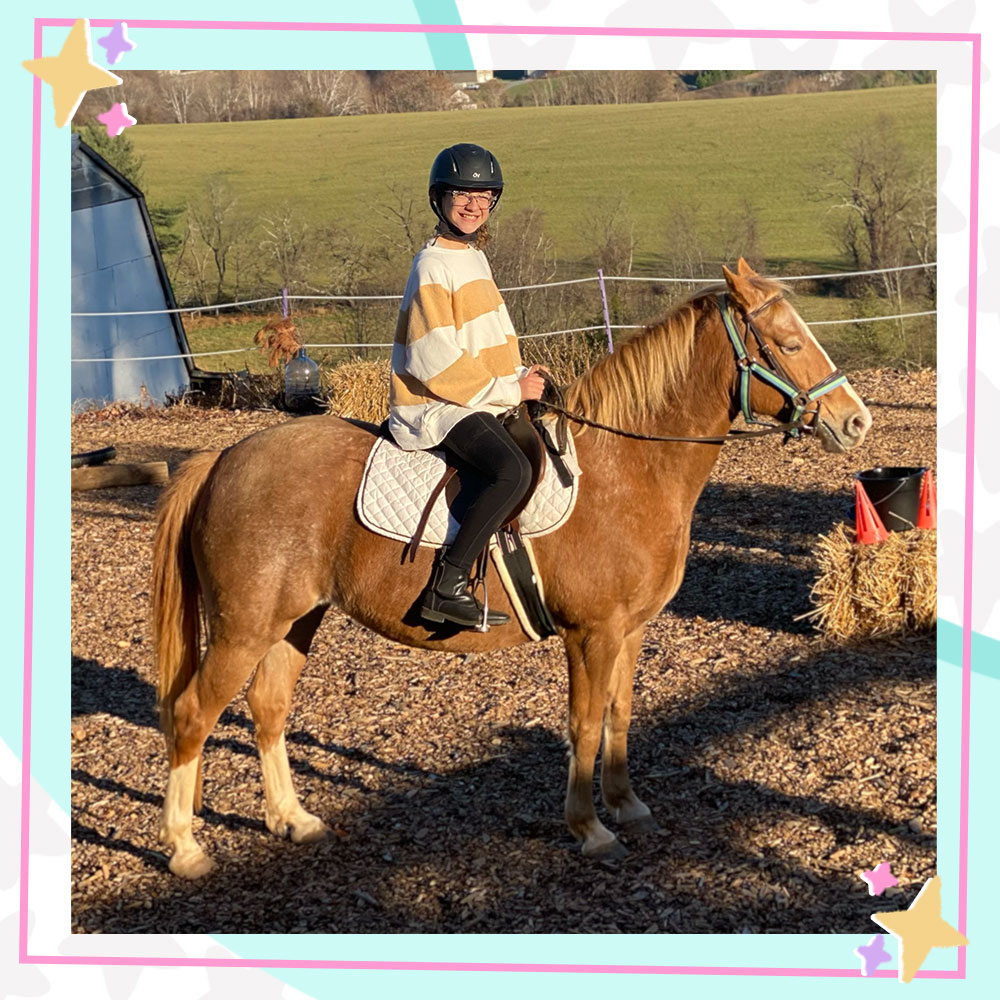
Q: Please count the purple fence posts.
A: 2